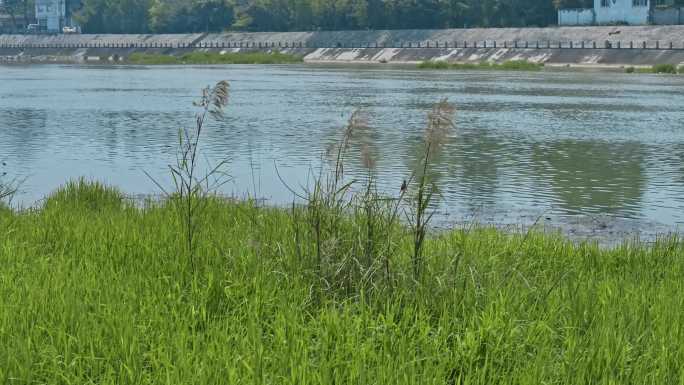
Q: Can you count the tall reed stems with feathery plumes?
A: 4